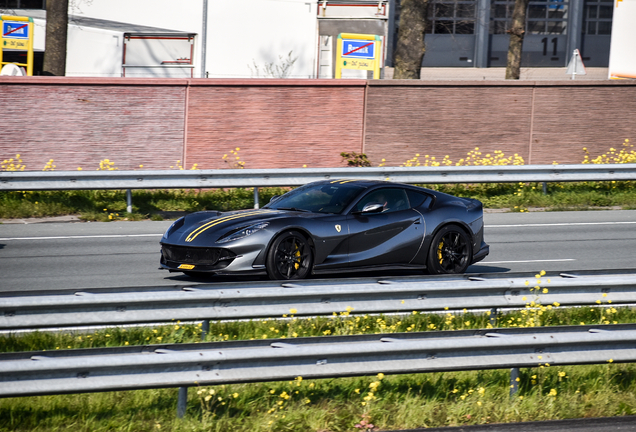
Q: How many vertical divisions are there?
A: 3